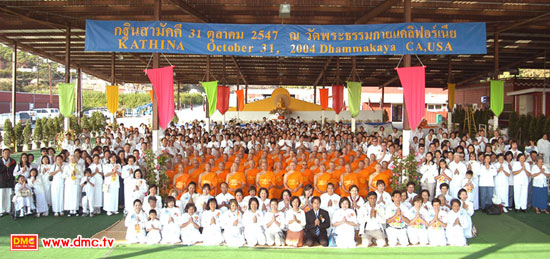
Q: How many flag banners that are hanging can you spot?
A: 13